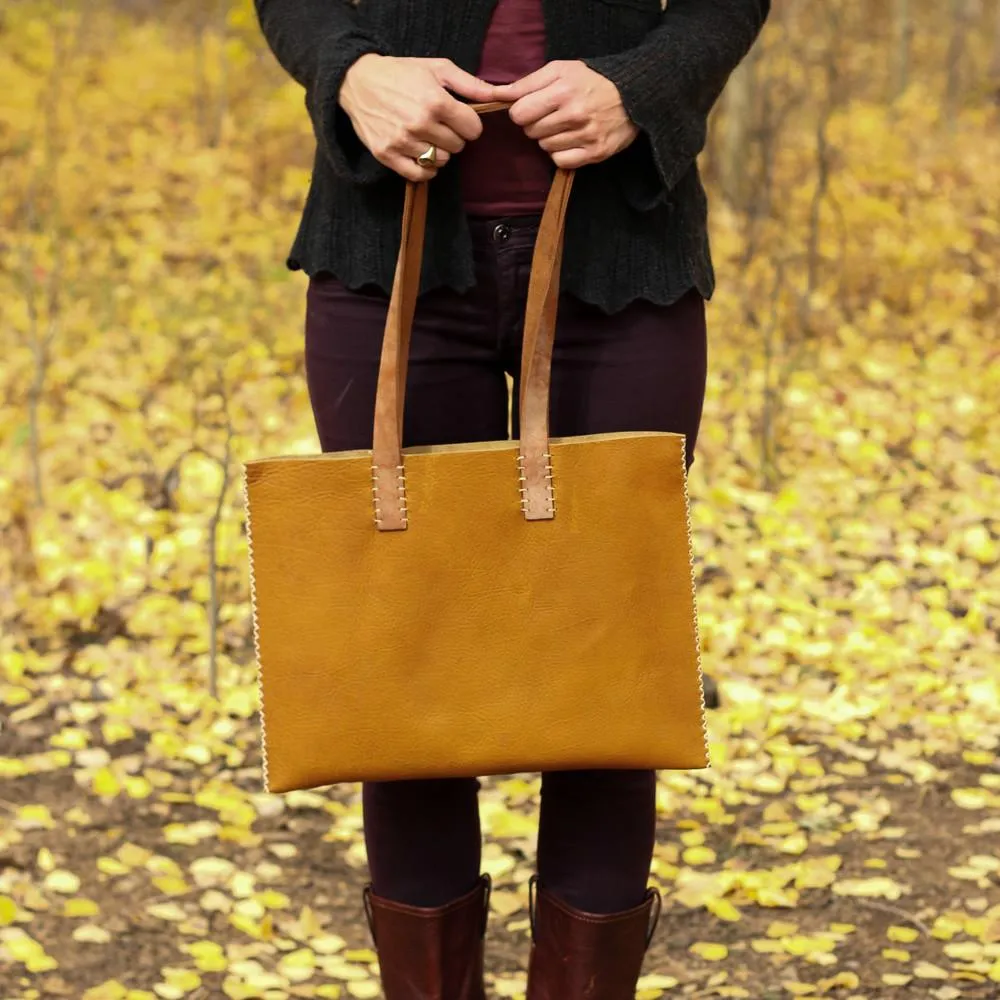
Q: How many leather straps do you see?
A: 2